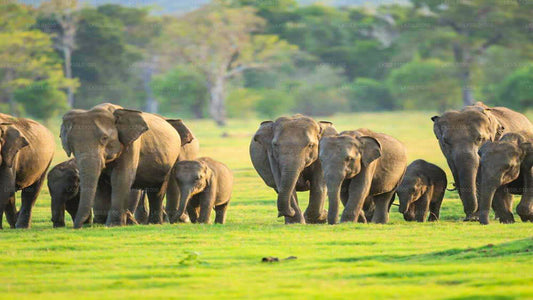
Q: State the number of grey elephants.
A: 10